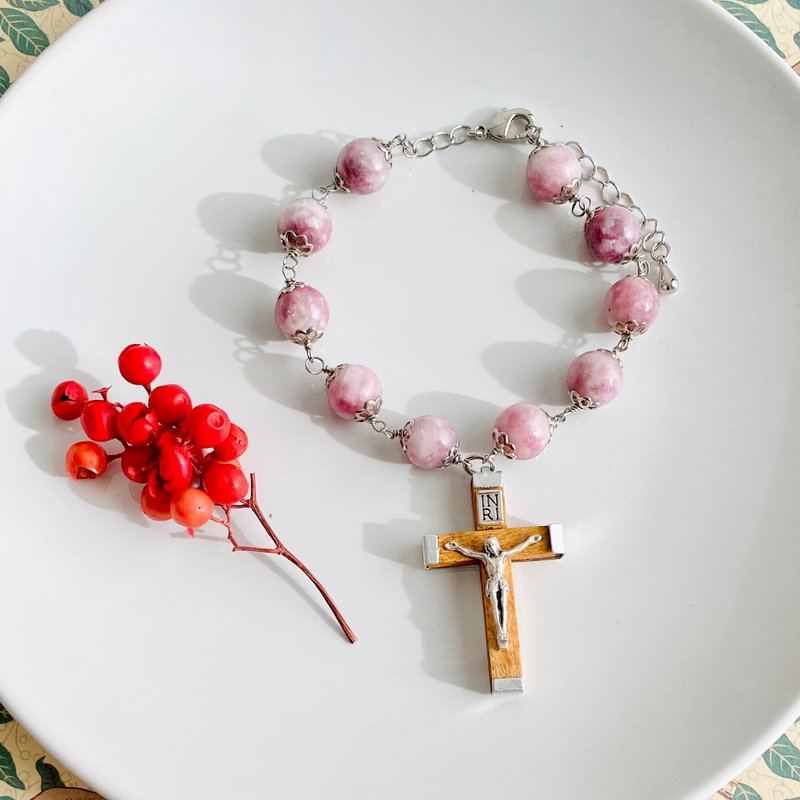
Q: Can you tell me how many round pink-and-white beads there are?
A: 10